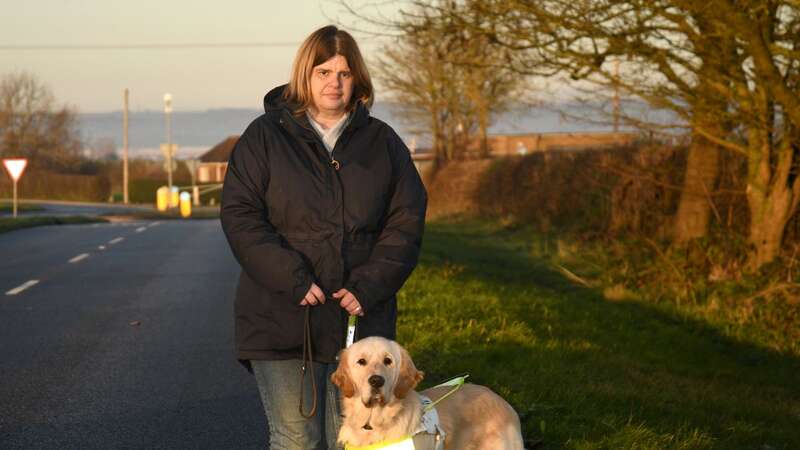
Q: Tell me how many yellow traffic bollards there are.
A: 3